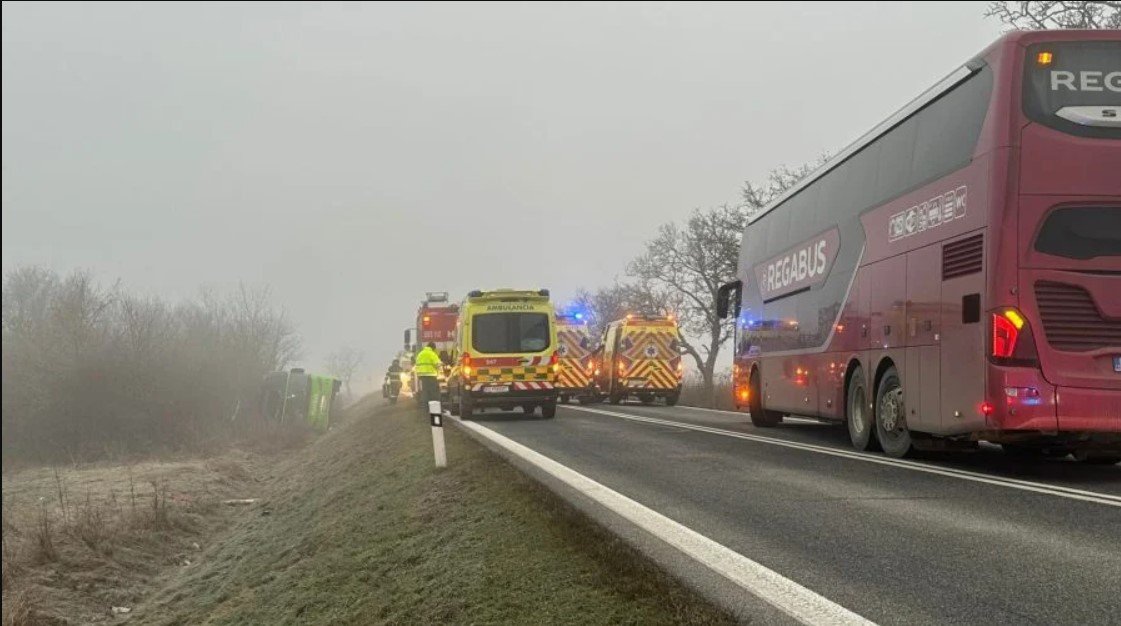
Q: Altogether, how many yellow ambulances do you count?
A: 3